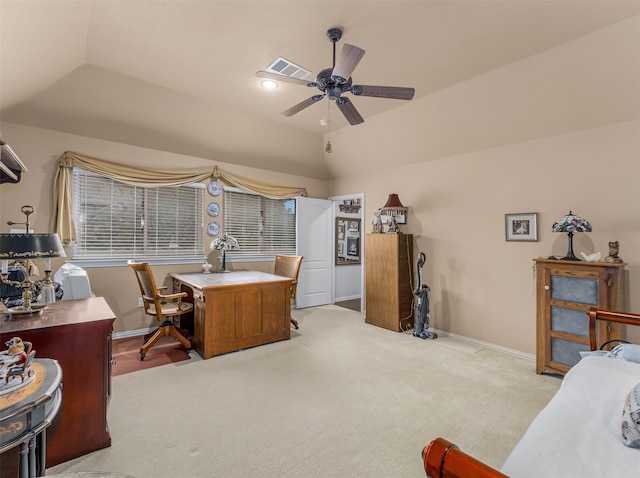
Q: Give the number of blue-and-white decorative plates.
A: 3